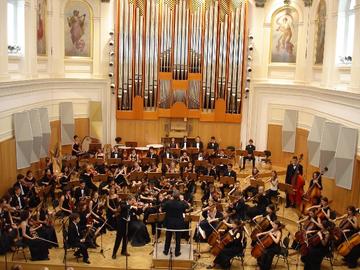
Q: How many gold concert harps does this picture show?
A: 1